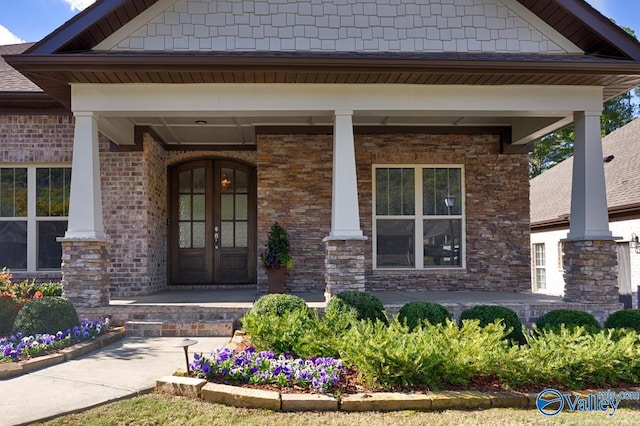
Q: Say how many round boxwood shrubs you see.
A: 8